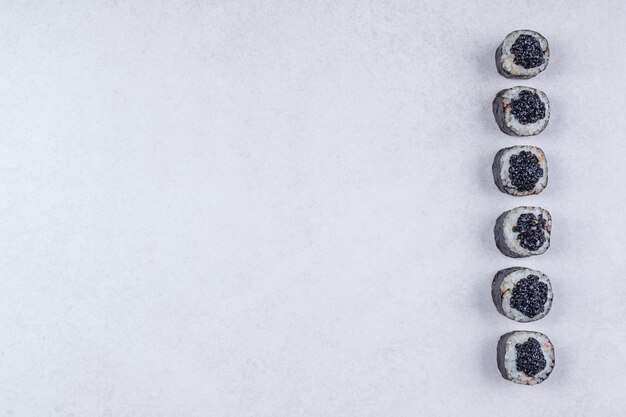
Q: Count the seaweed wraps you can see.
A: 6